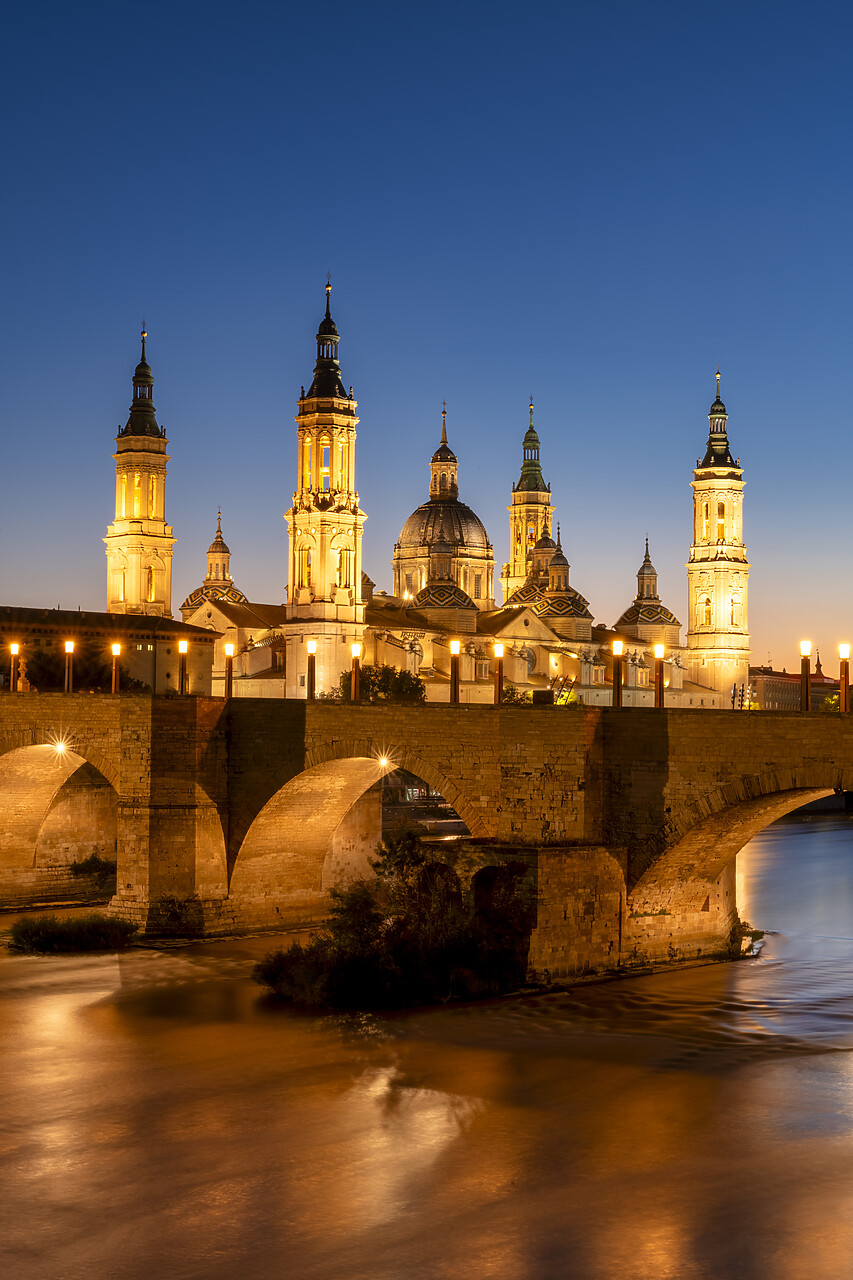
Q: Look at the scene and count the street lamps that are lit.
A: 13